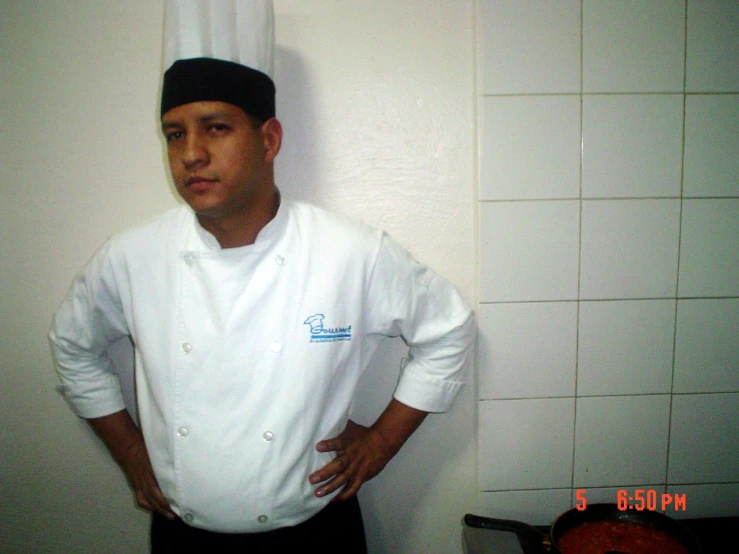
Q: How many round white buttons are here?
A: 8